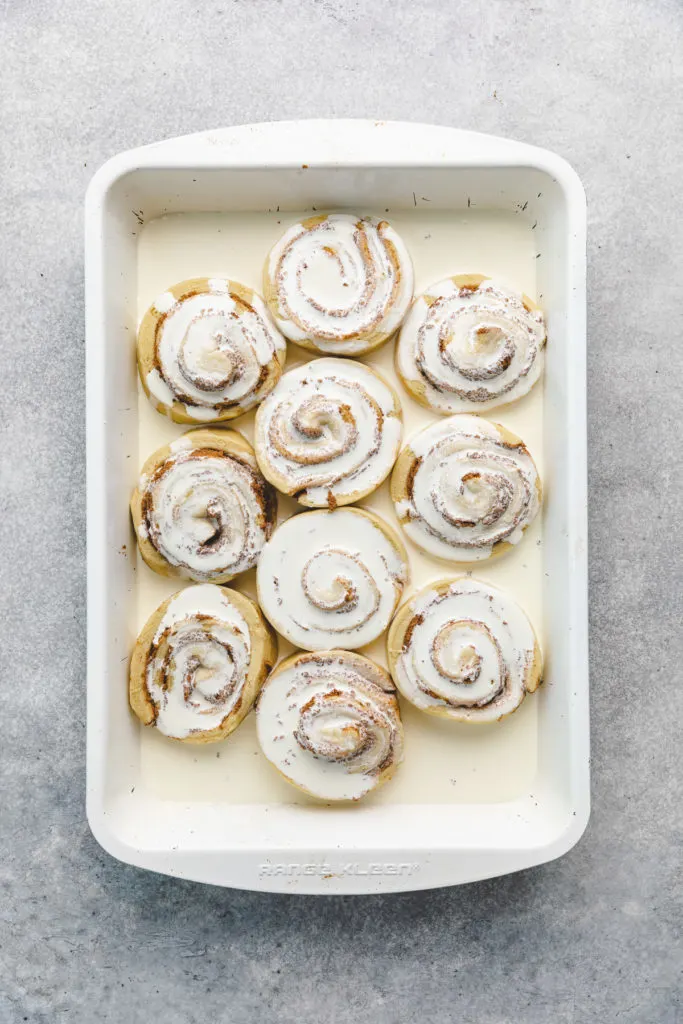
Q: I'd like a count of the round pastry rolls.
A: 10